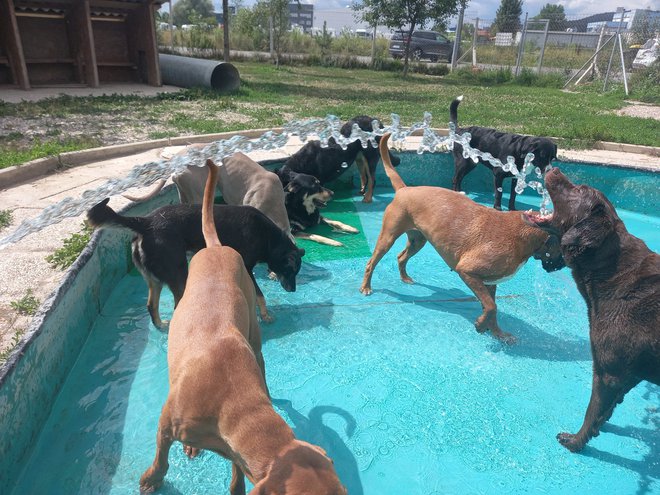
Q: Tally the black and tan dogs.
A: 3